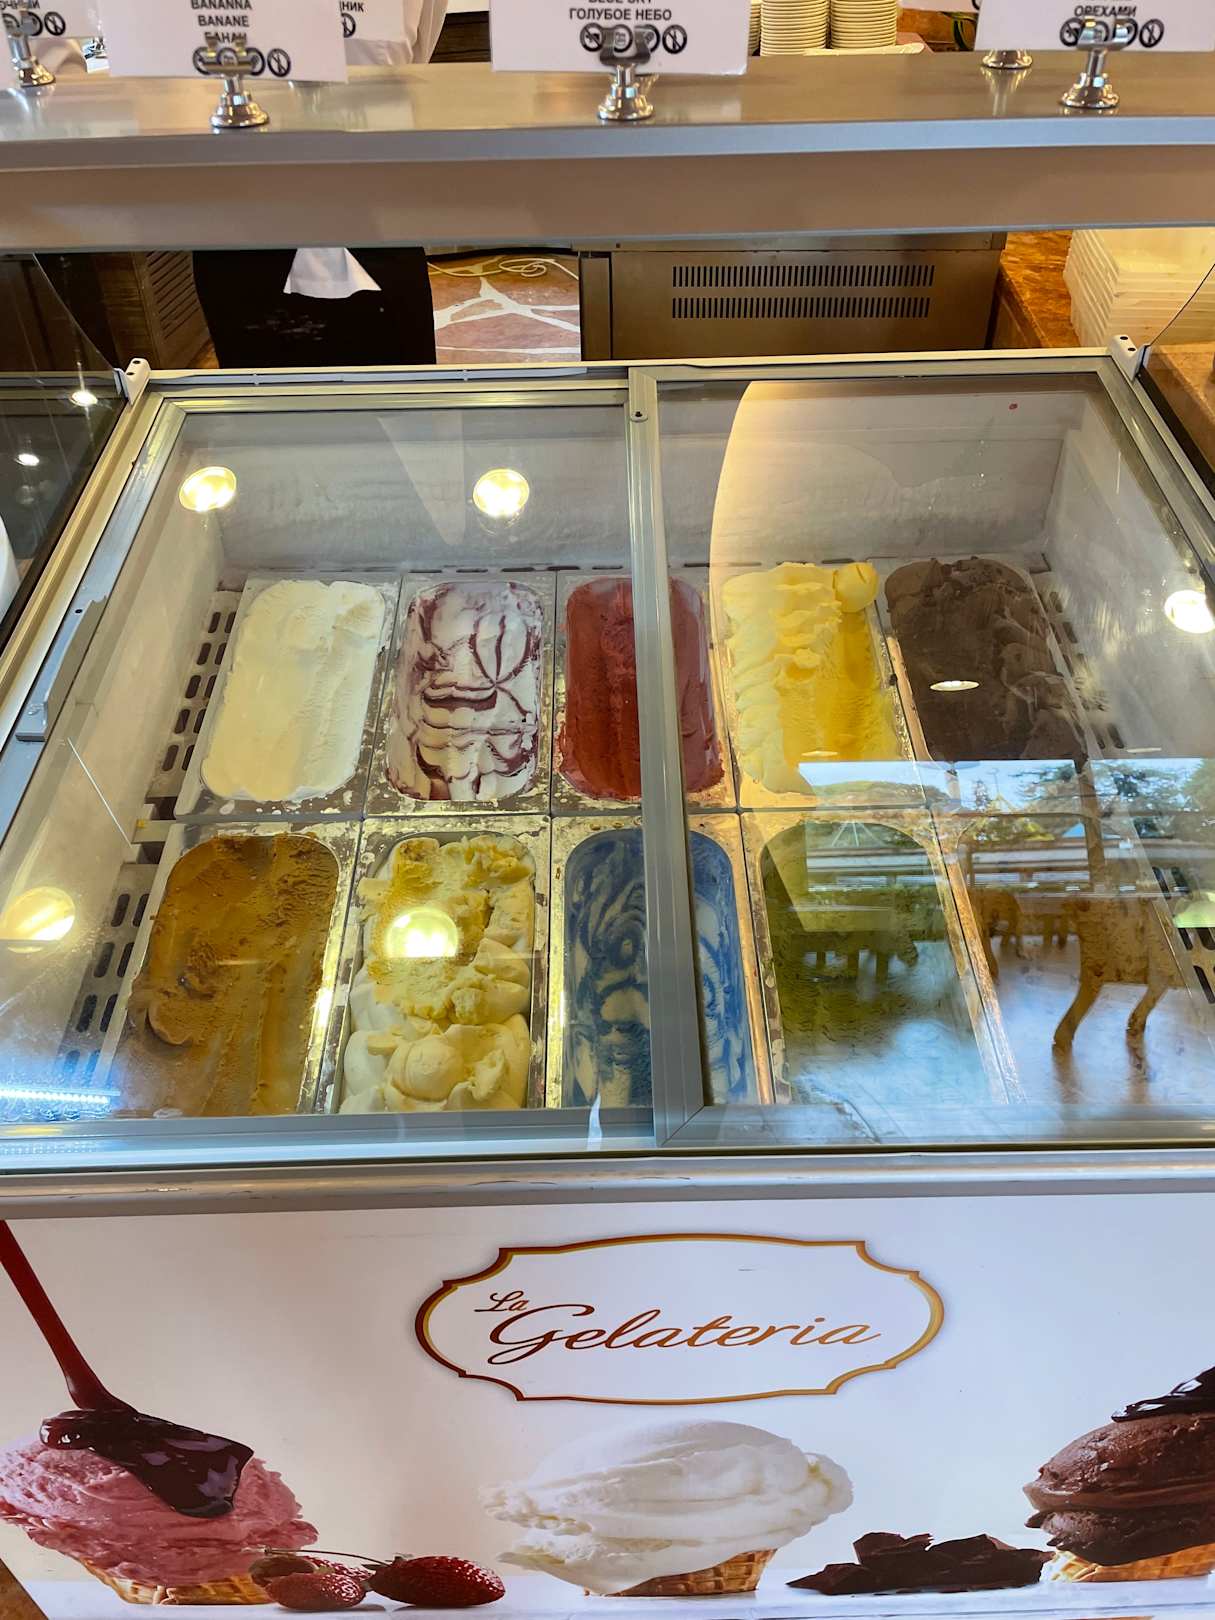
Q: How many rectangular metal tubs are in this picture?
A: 10